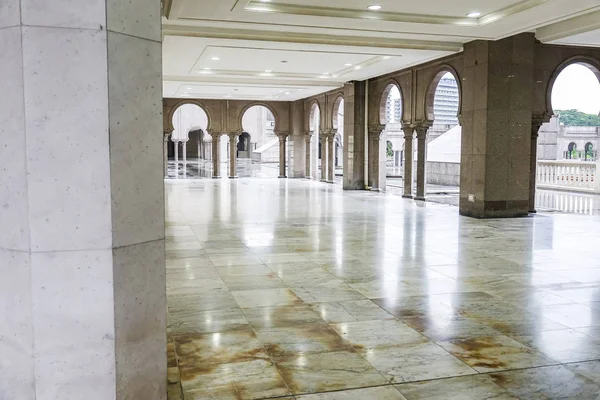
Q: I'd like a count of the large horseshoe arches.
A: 7